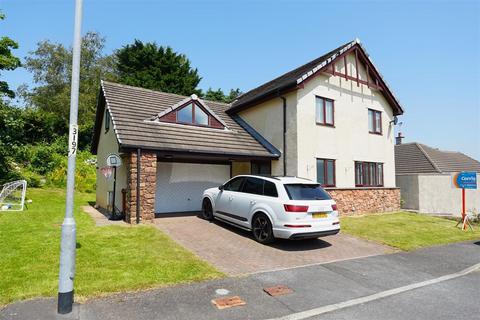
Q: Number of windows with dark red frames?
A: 5